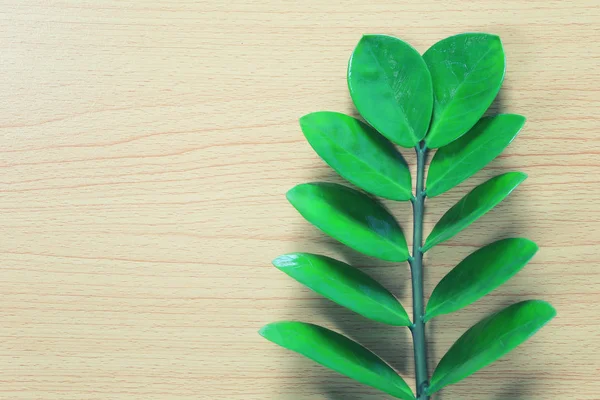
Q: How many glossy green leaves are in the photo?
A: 10